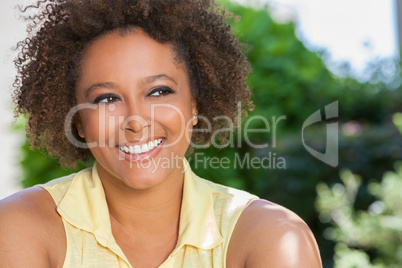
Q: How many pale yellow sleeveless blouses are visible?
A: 1